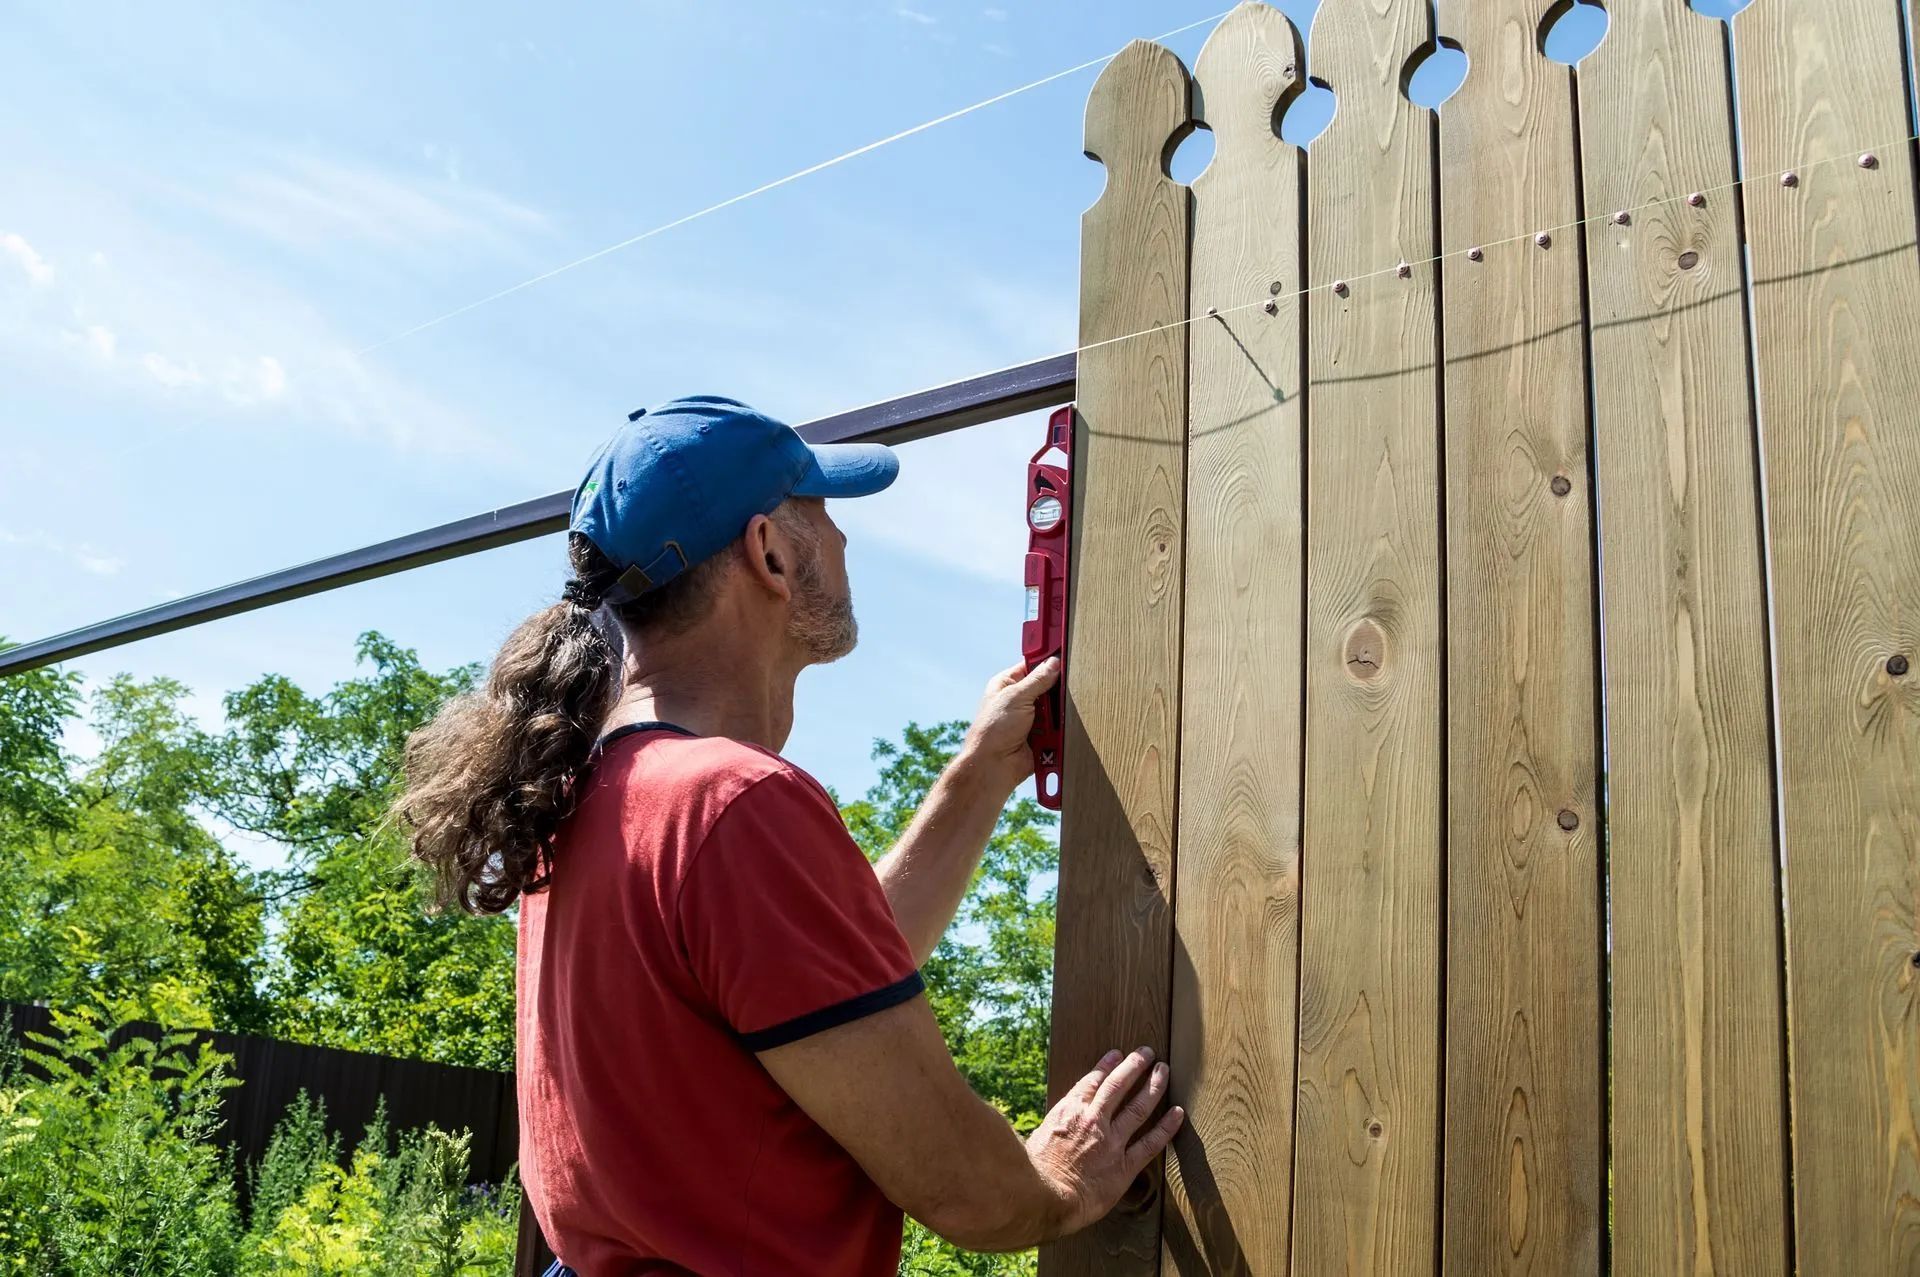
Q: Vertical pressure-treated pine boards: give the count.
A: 6